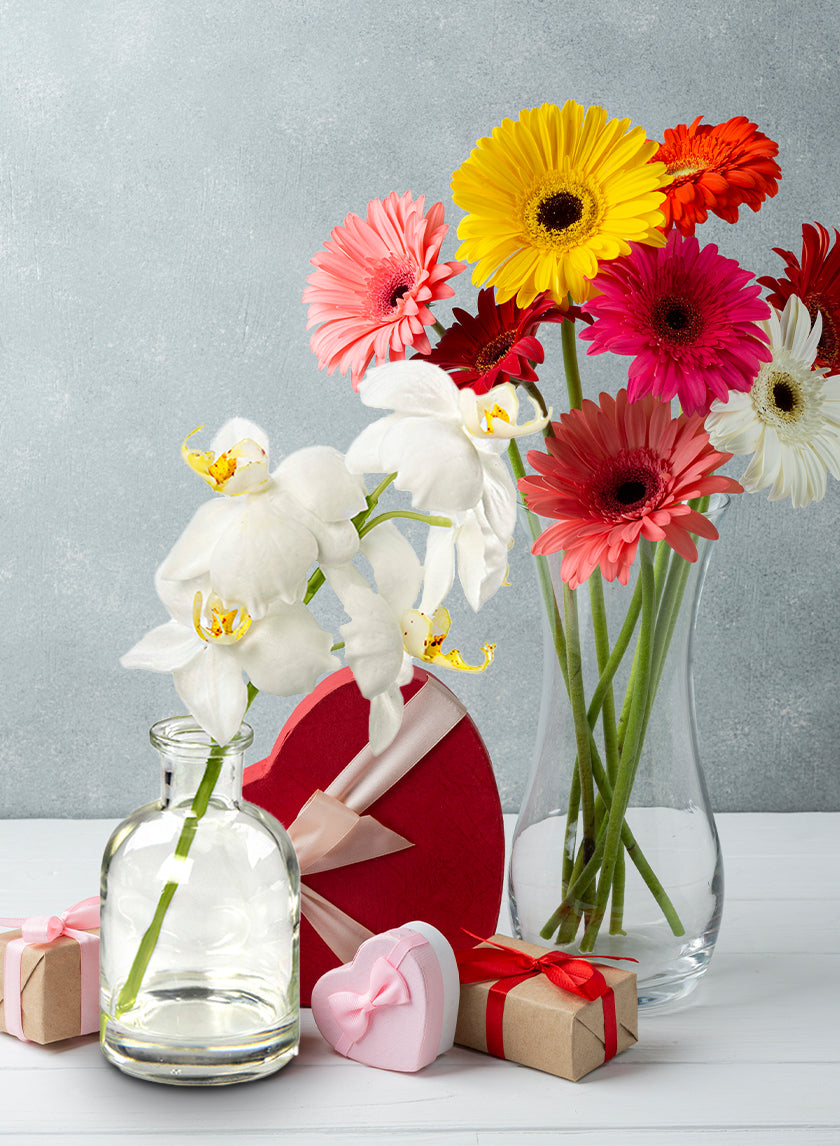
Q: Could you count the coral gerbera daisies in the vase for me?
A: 2